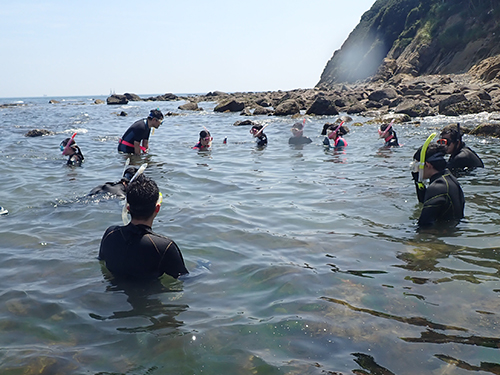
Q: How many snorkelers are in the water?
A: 11